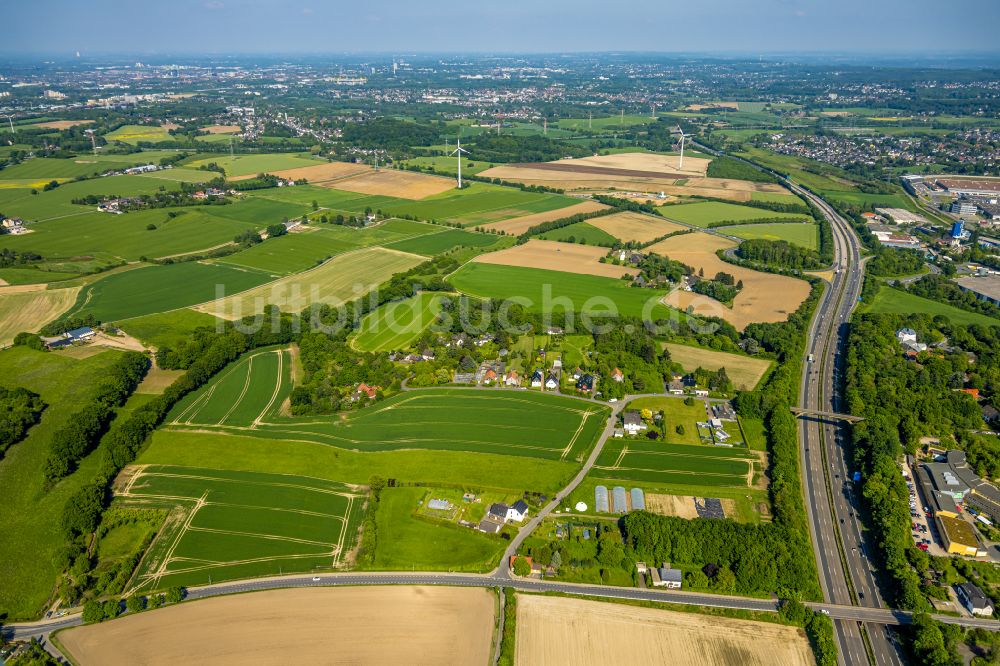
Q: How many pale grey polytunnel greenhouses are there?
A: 3